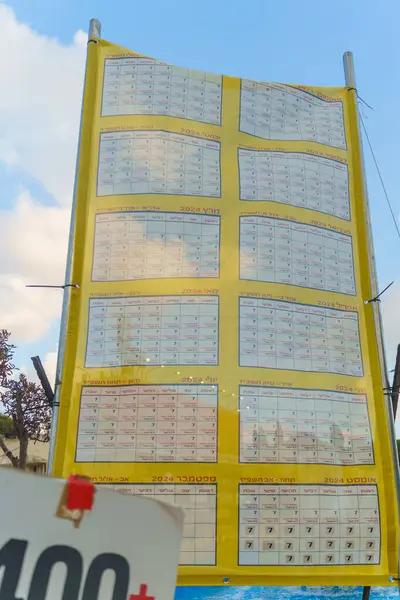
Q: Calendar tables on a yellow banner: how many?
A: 12